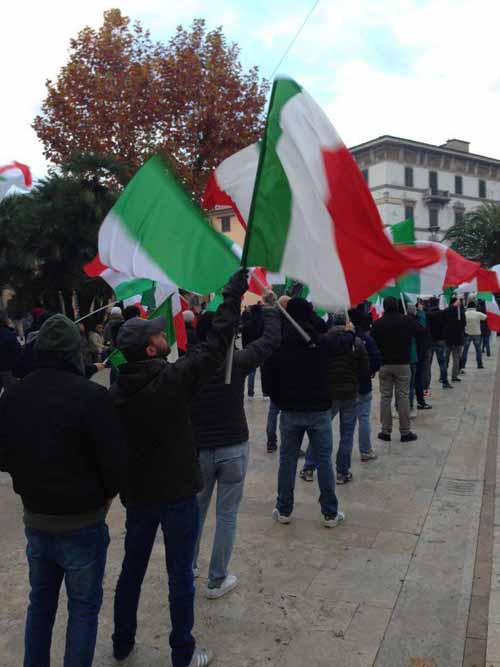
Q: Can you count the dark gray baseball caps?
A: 1